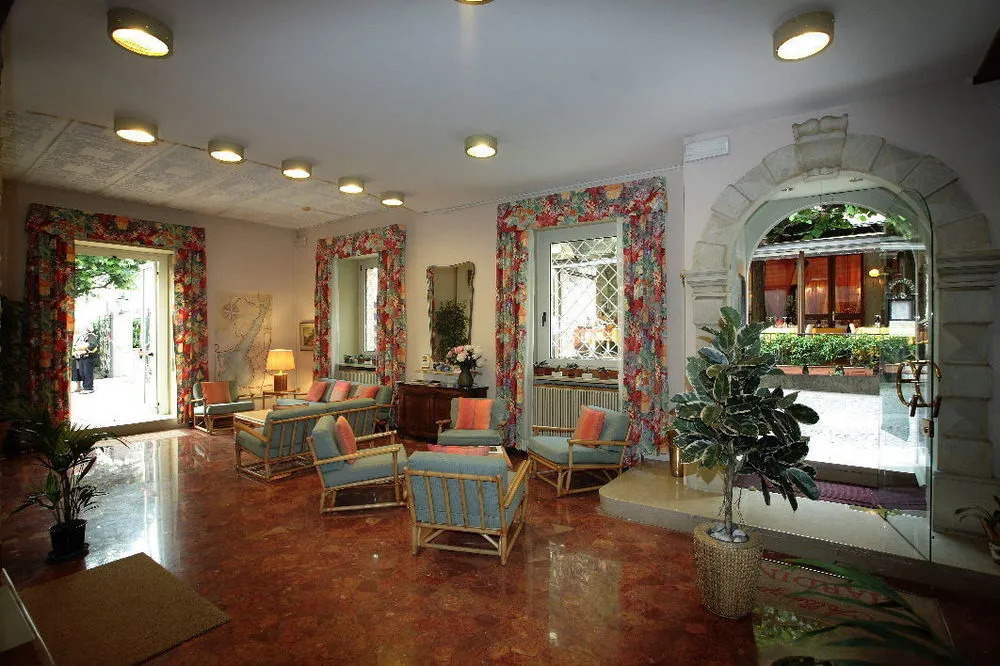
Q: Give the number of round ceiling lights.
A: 9